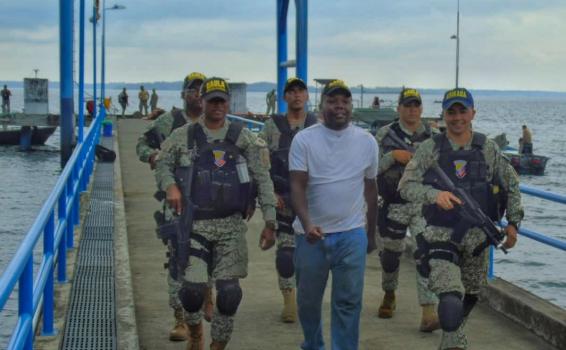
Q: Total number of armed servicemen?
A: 5